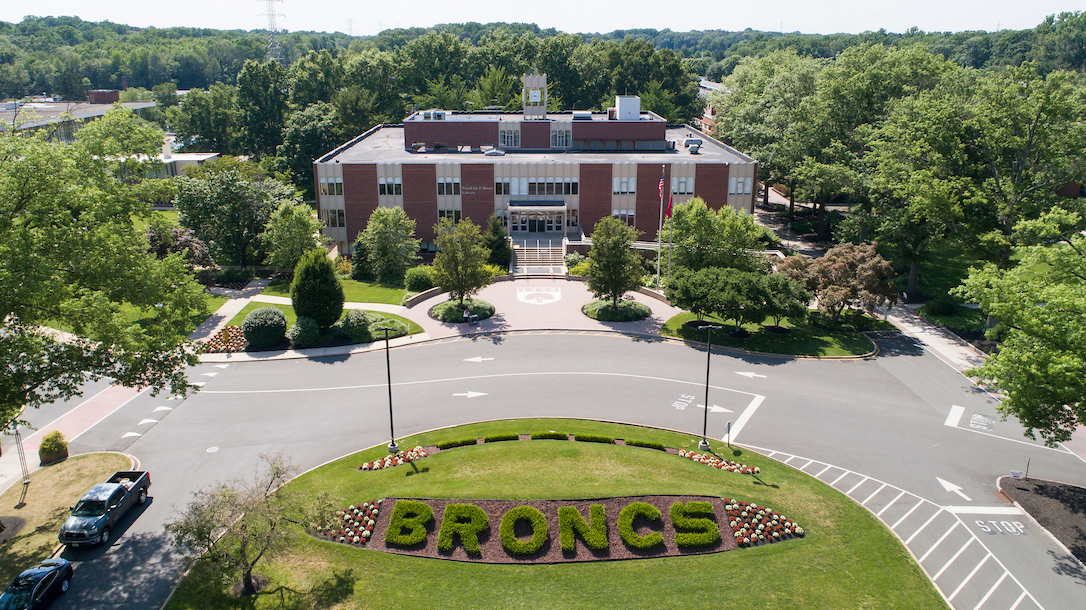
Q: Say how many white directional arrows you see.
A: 5